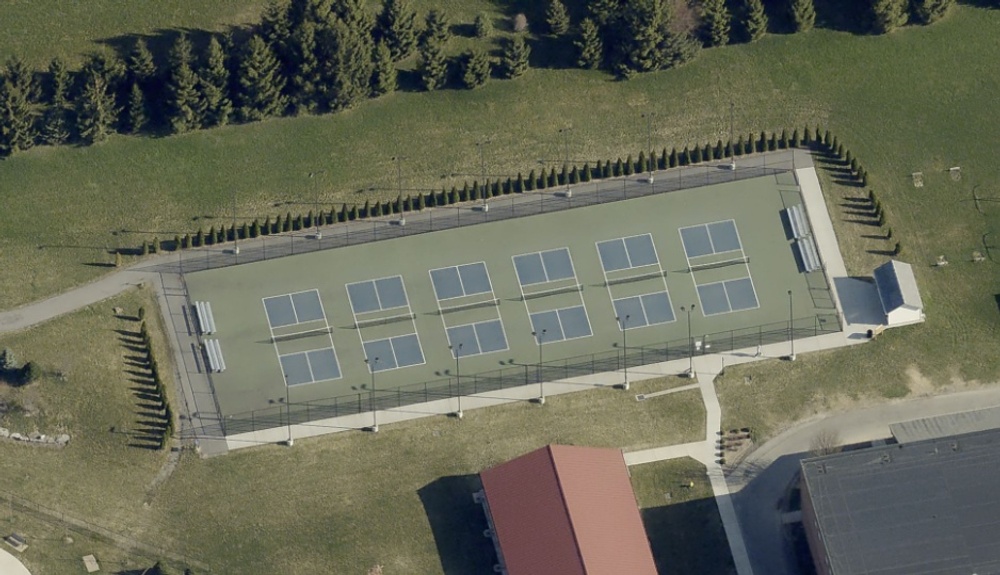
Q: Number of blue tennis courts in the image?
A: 6